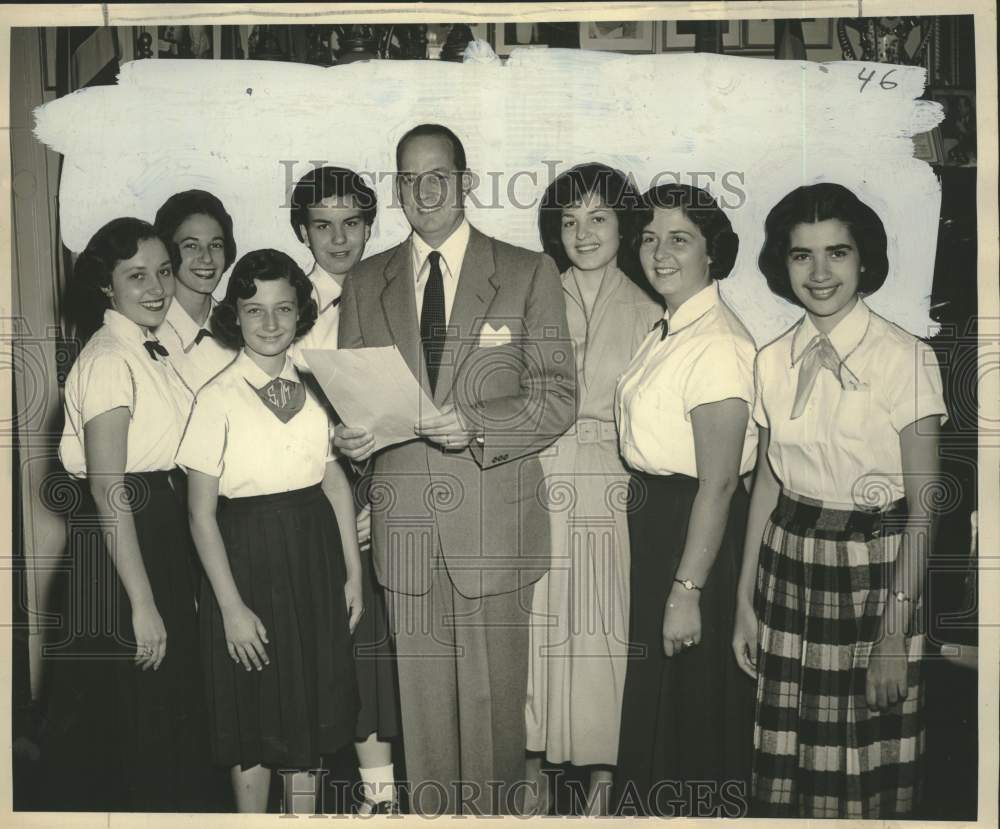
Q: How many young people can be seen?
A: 7